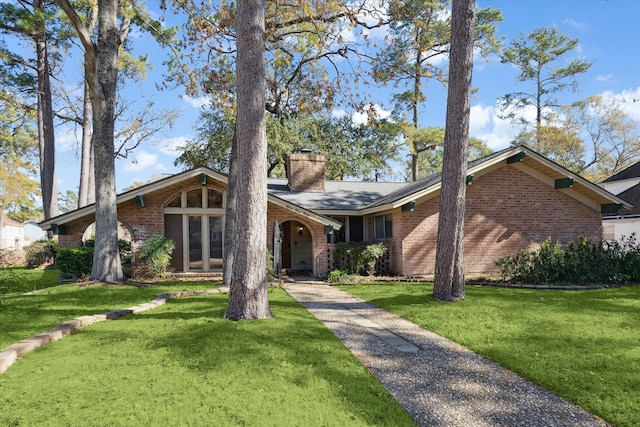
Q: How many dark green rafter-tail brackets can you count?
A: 9